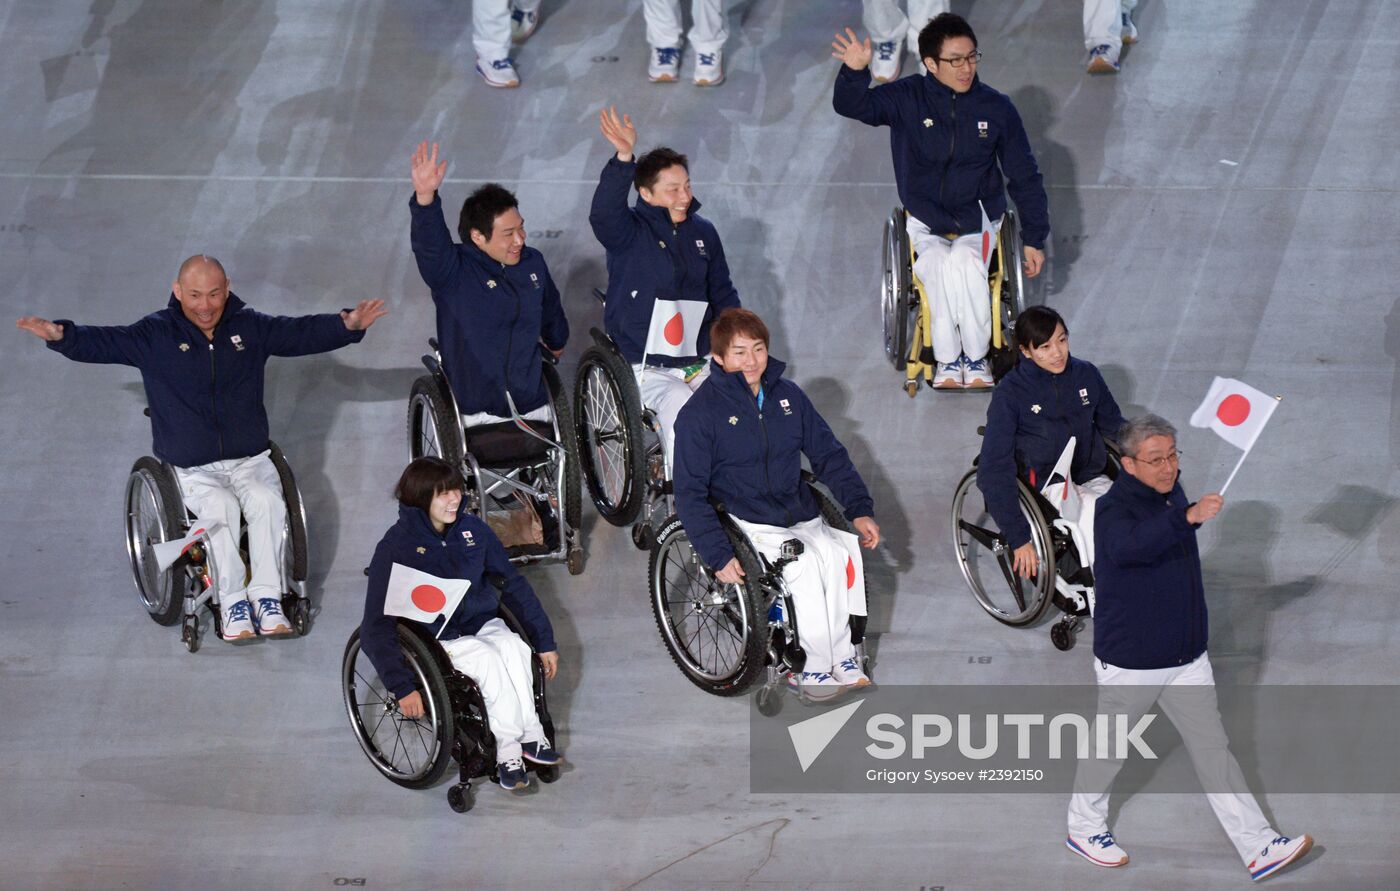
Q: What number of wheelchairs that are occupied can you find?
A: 7